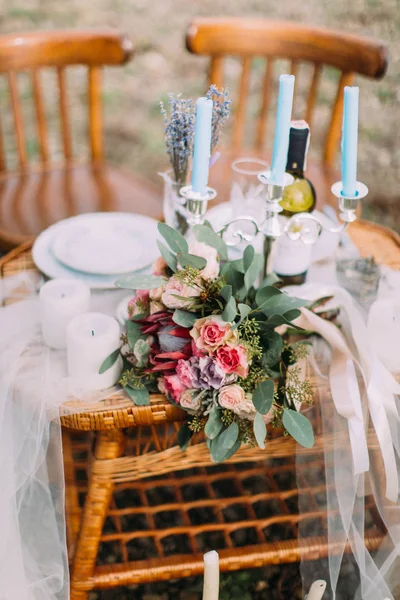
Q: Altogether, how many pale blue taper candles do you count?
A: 3